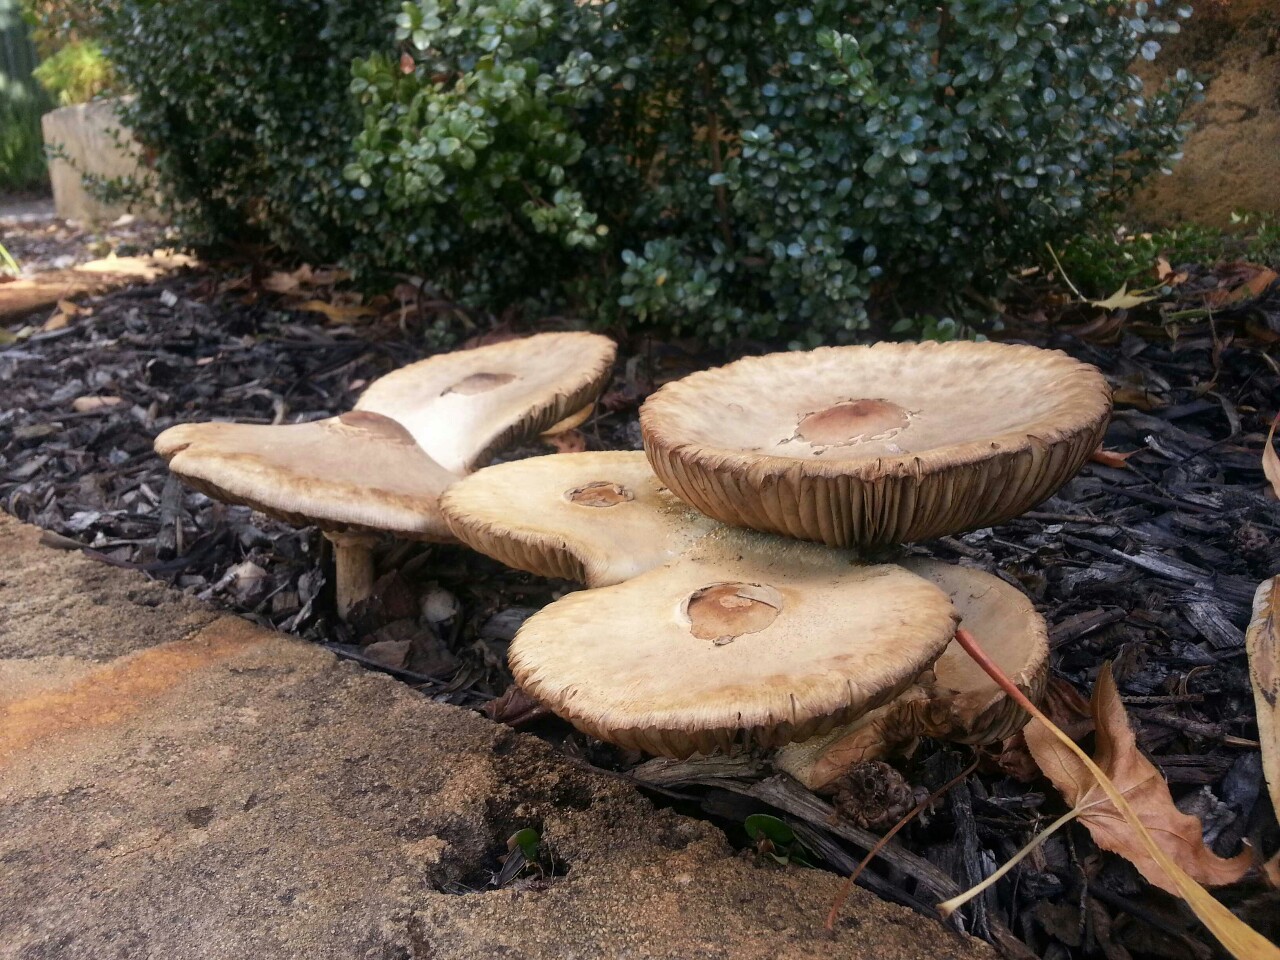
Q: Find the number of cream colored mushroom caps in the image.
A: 6